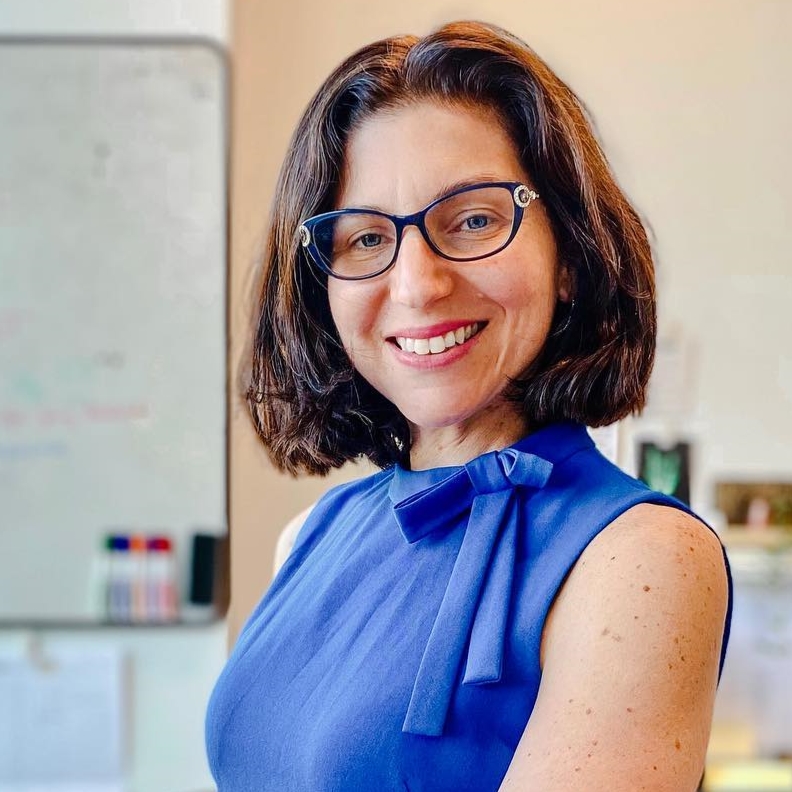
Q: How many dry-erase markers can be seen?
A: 5